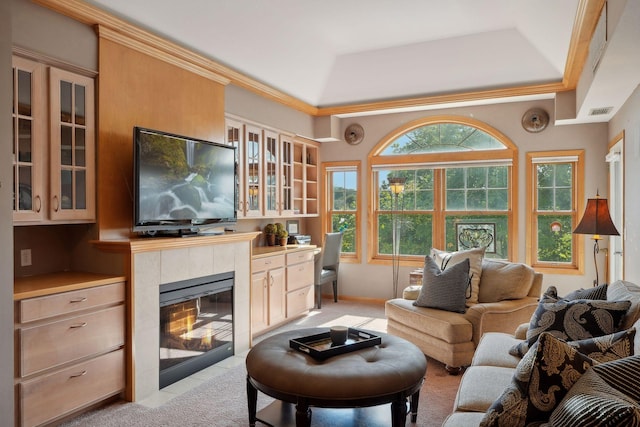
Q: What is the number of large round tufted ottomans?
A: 1